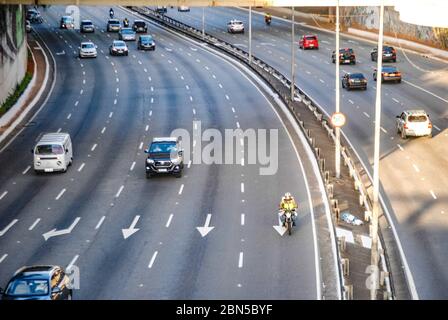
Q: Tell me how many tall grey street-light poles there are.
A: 5